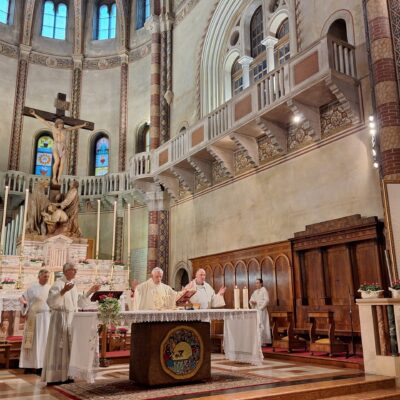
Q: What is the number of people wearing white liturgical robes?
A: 5